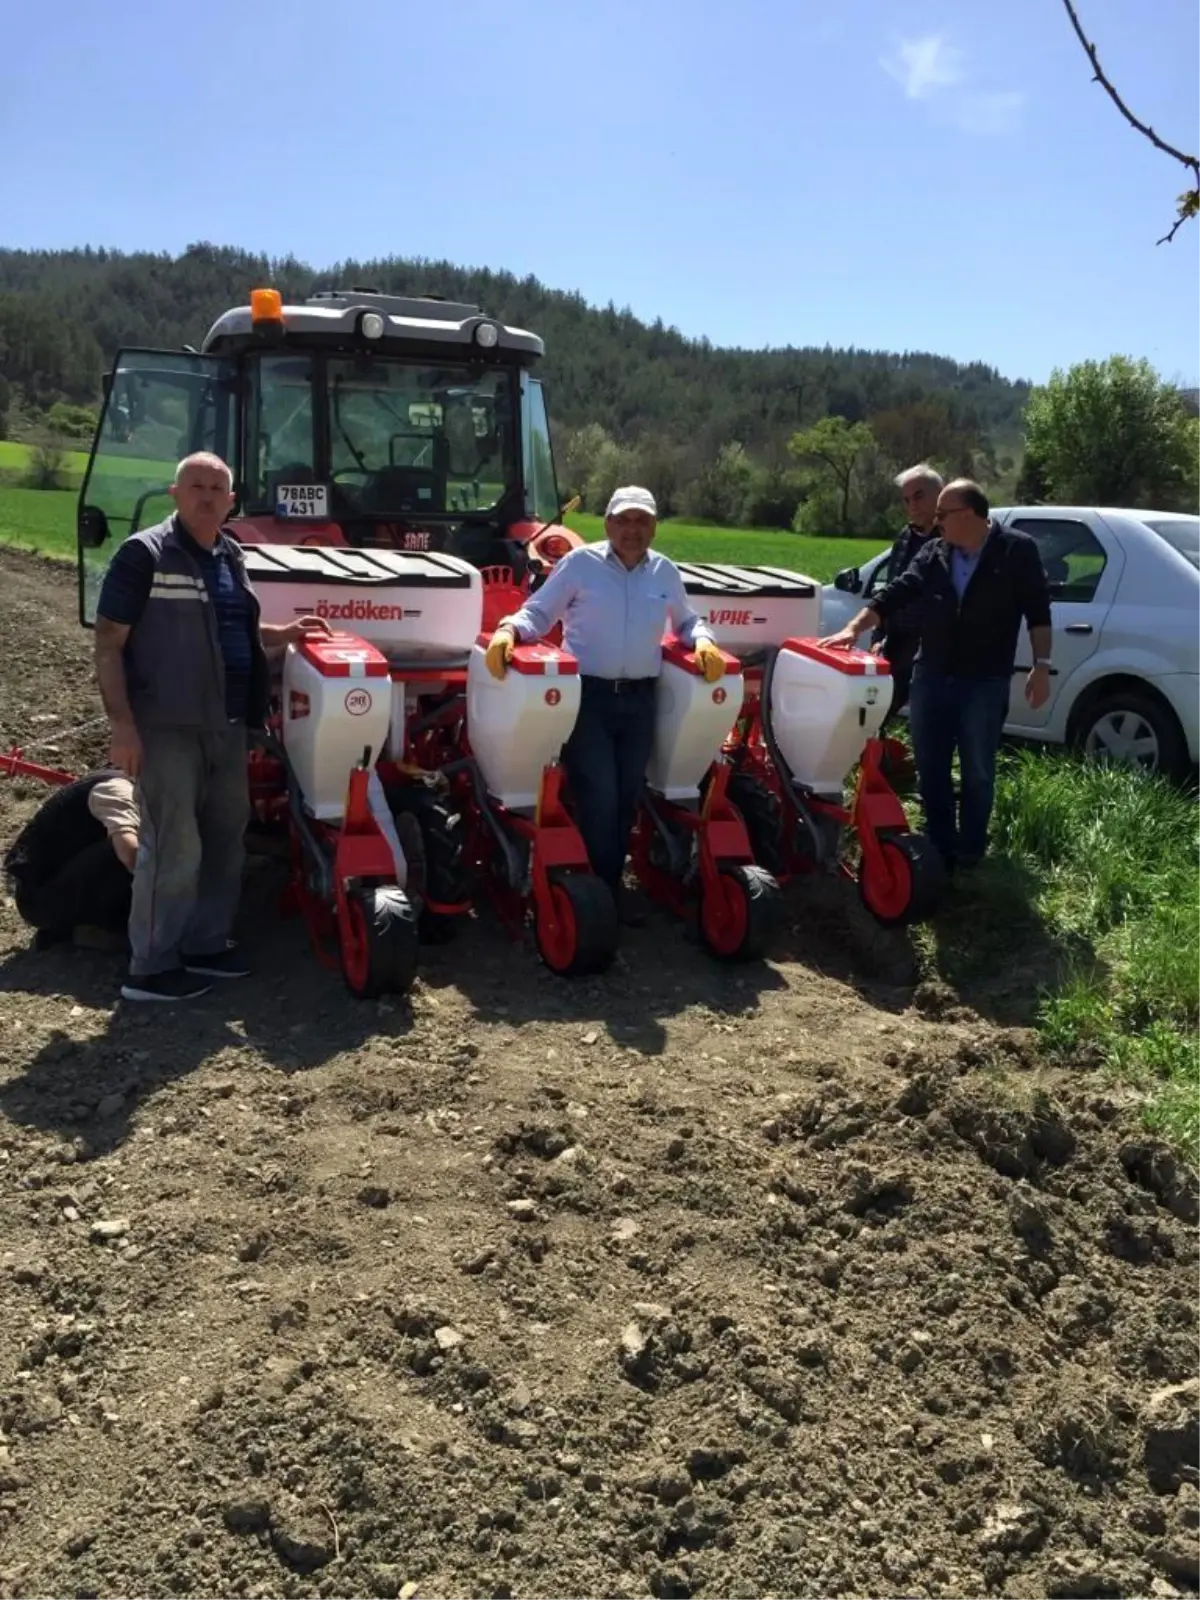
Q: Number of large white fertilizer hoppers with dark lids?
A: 2